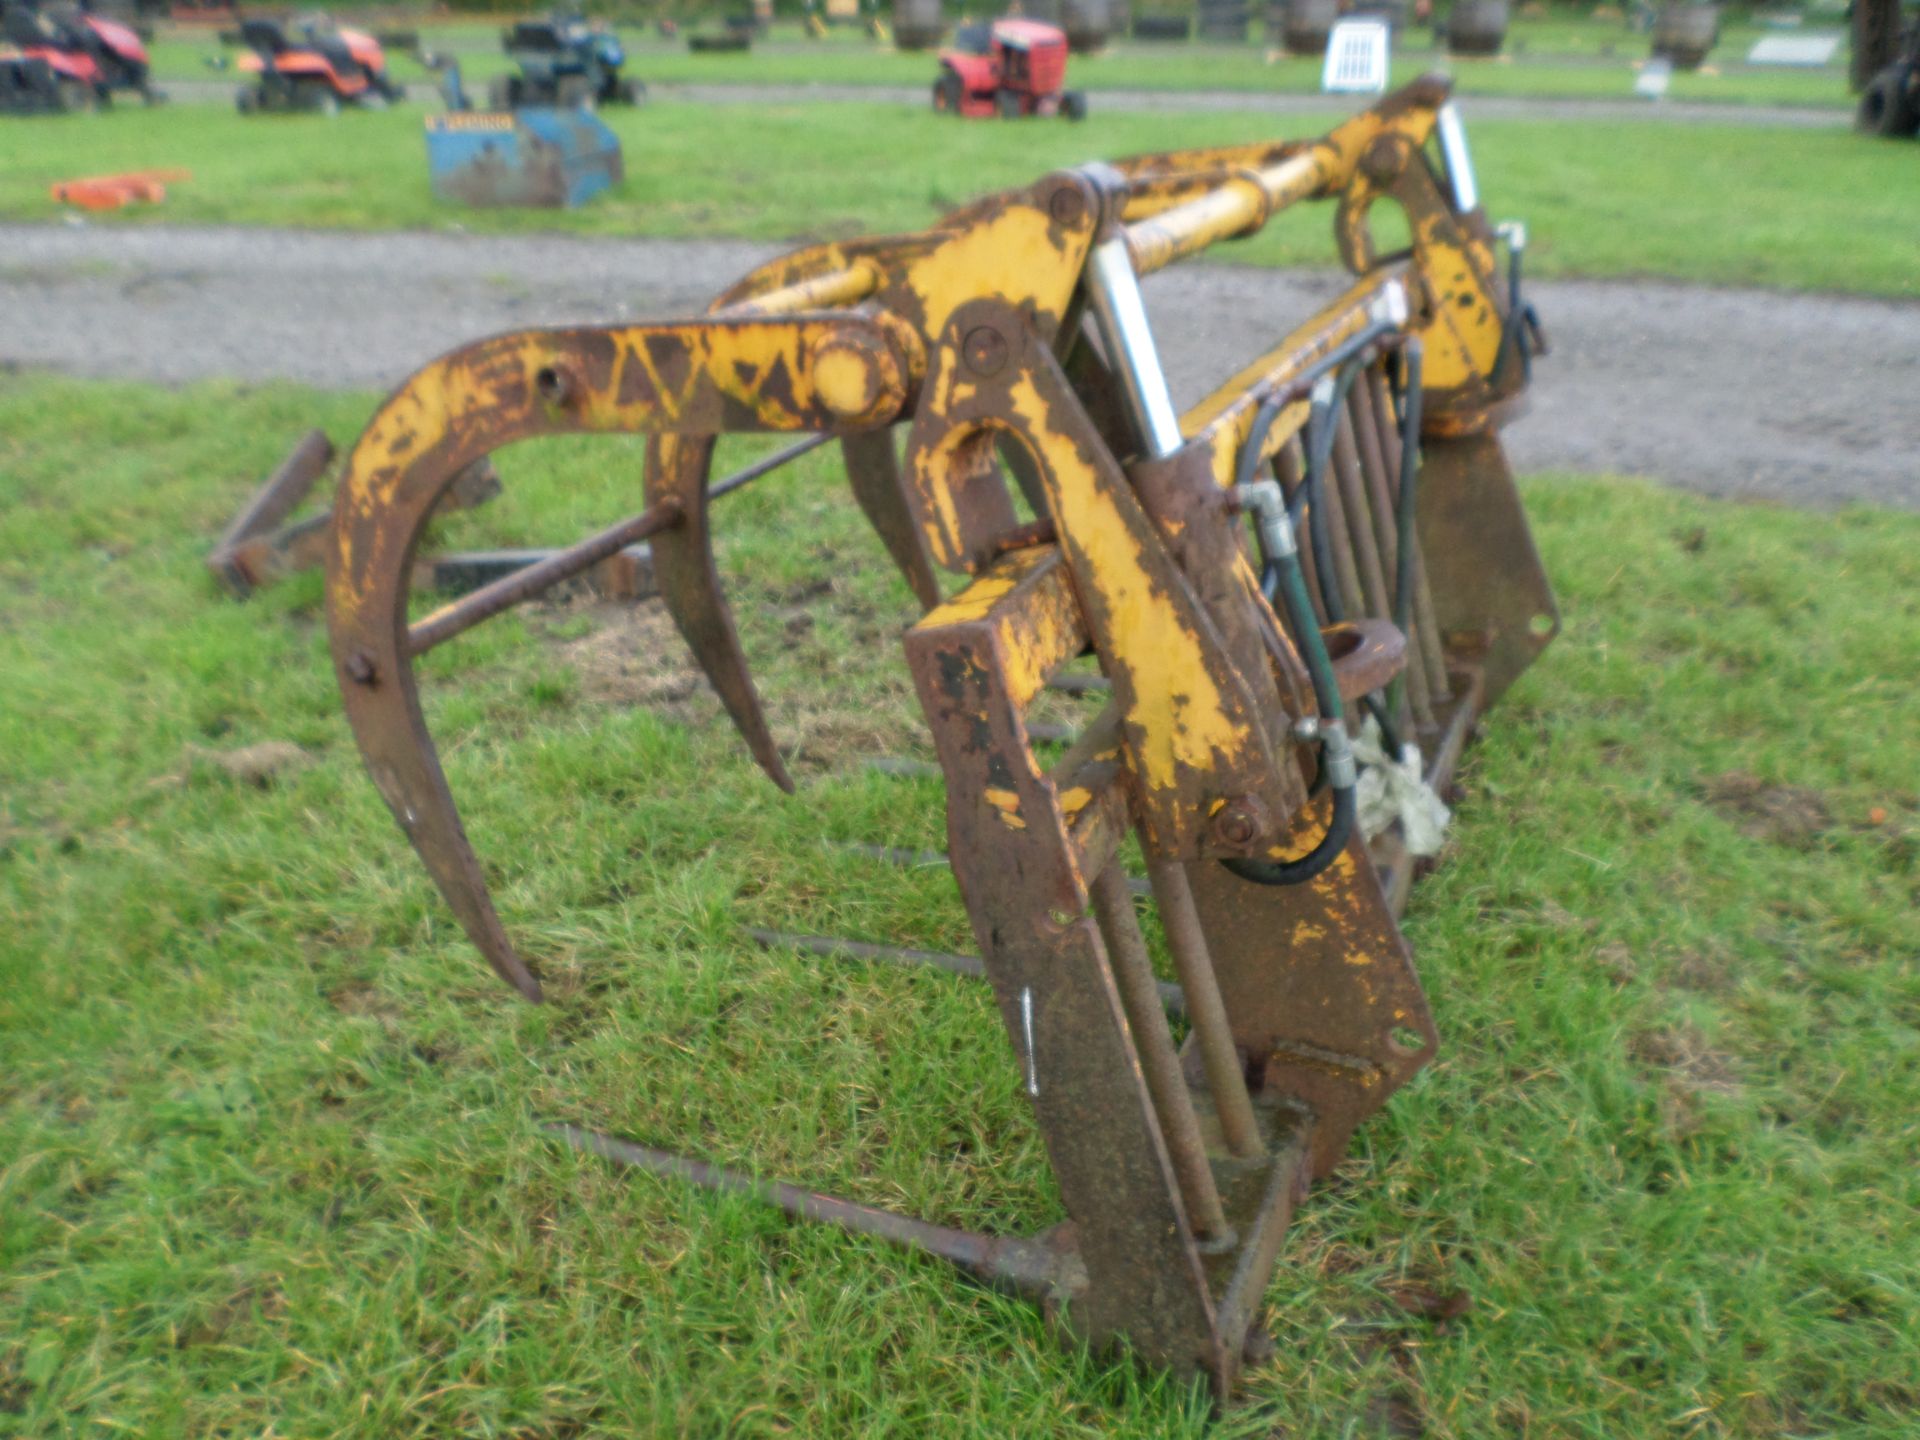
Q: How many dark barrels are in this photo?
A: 5